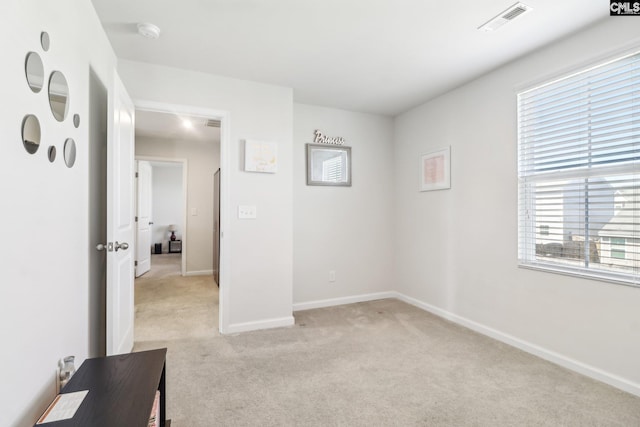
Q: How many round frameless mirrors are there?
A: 7